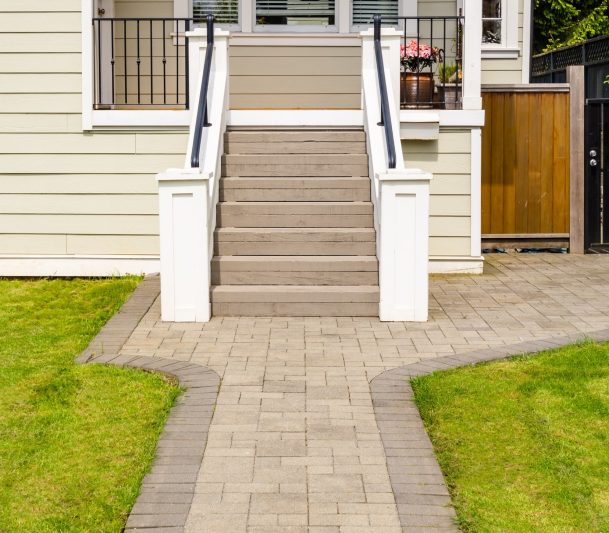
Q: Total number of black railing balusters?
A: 12